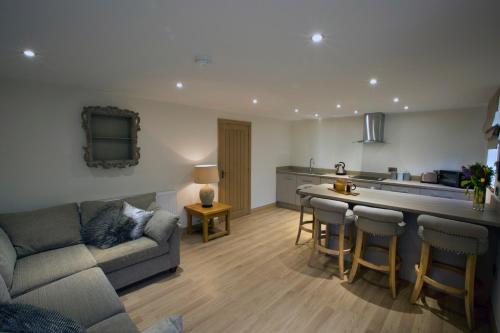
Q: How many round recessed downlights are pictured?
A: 11